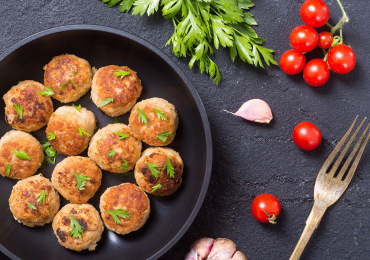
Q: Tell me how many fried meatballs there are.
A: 12